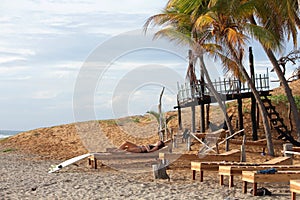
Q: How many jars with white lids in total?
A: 0